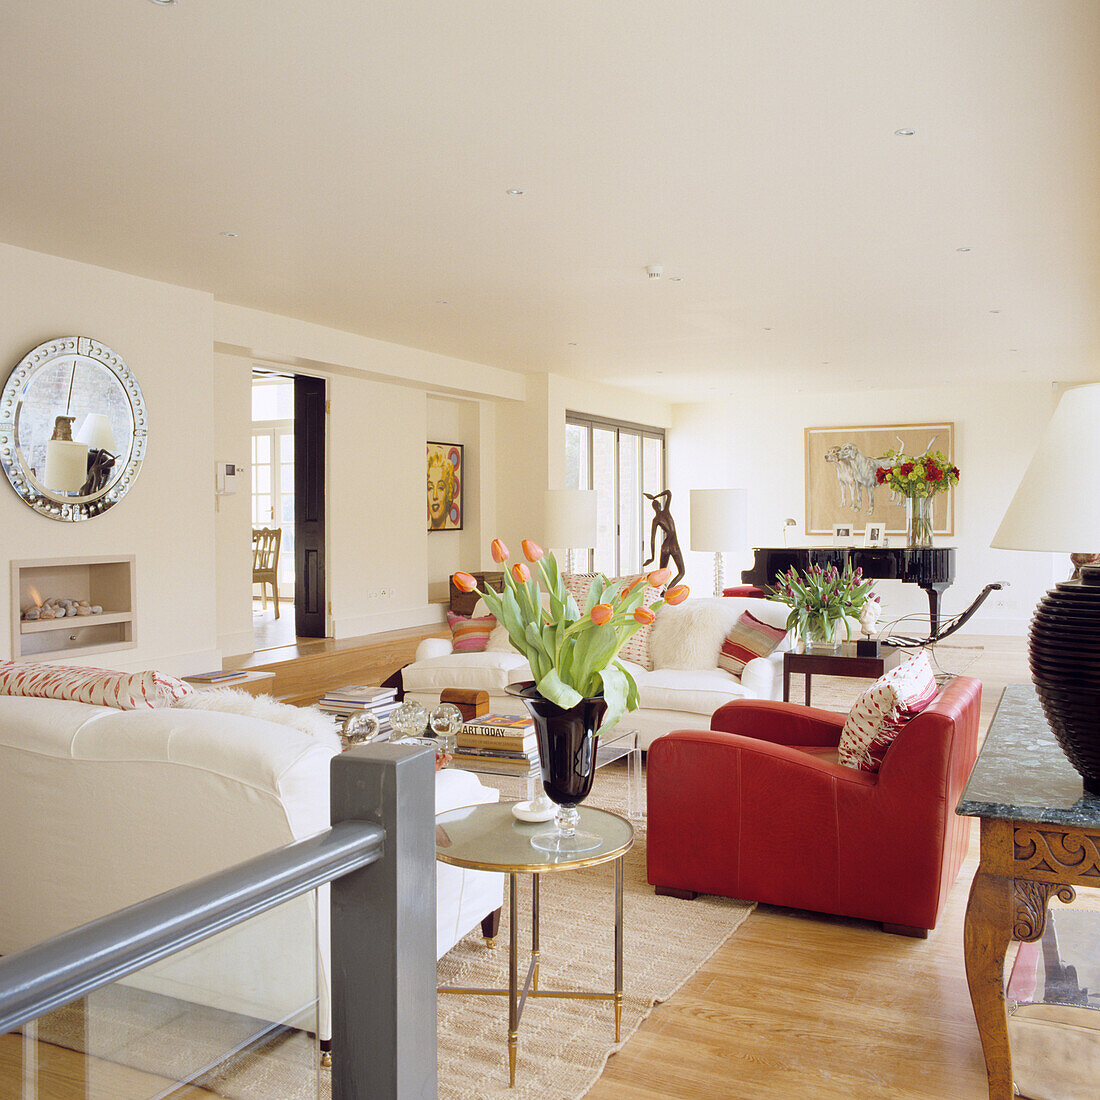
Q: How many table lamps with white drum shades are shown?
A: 2